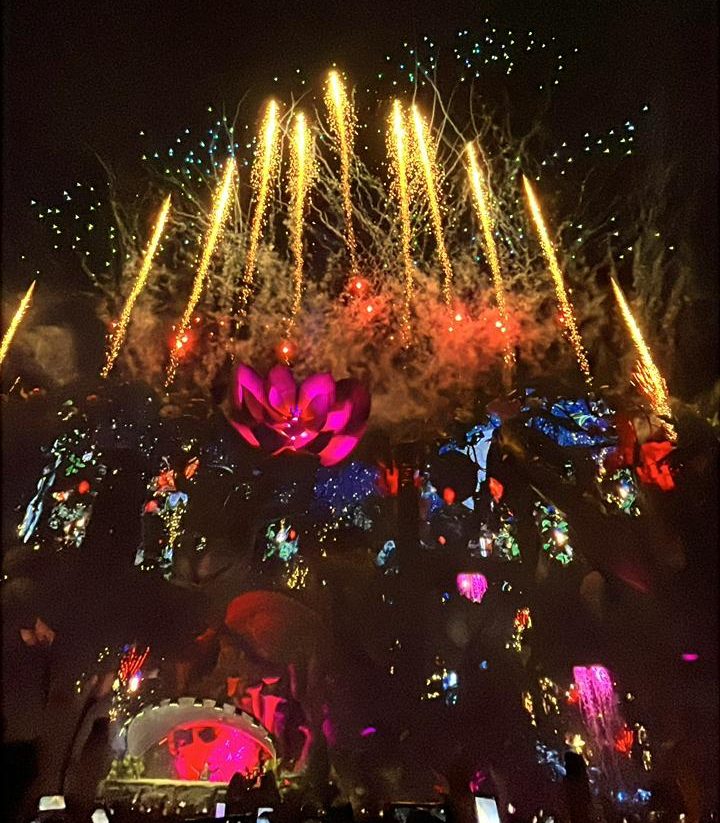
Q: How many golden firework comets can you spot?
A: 11